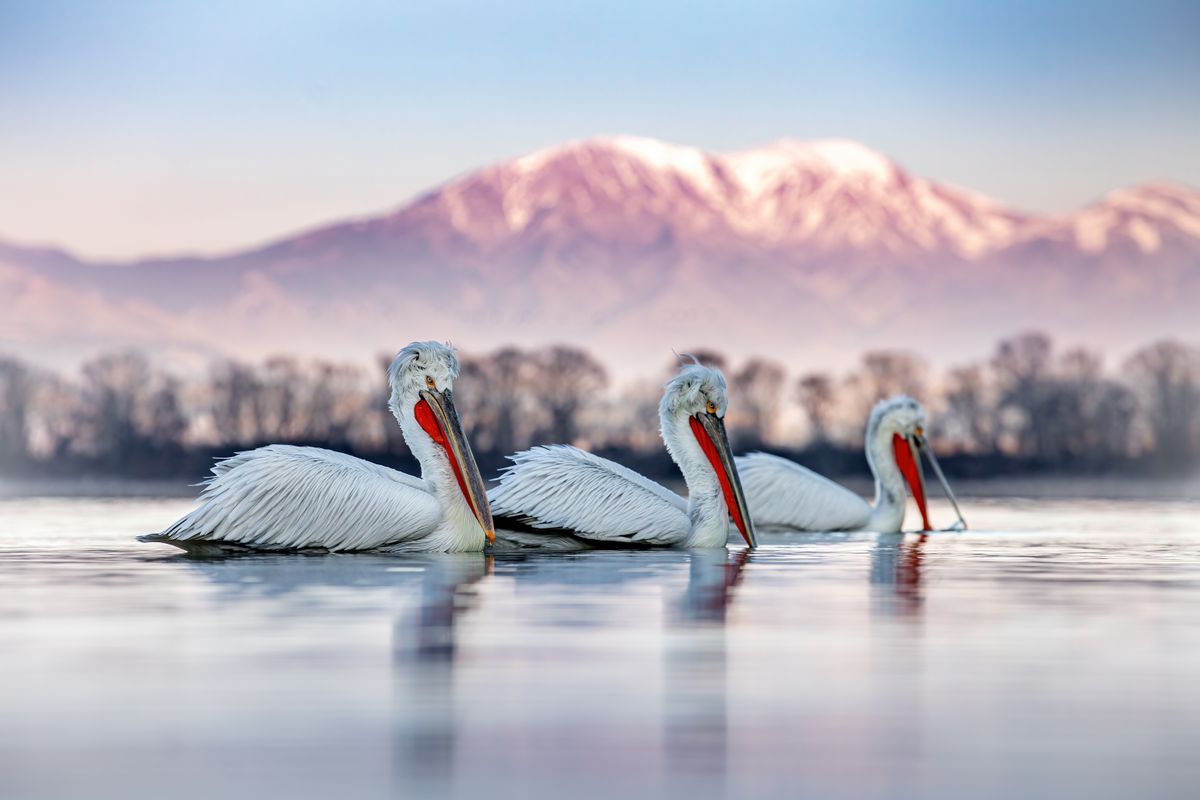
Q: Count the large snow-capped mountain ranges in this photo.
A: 1